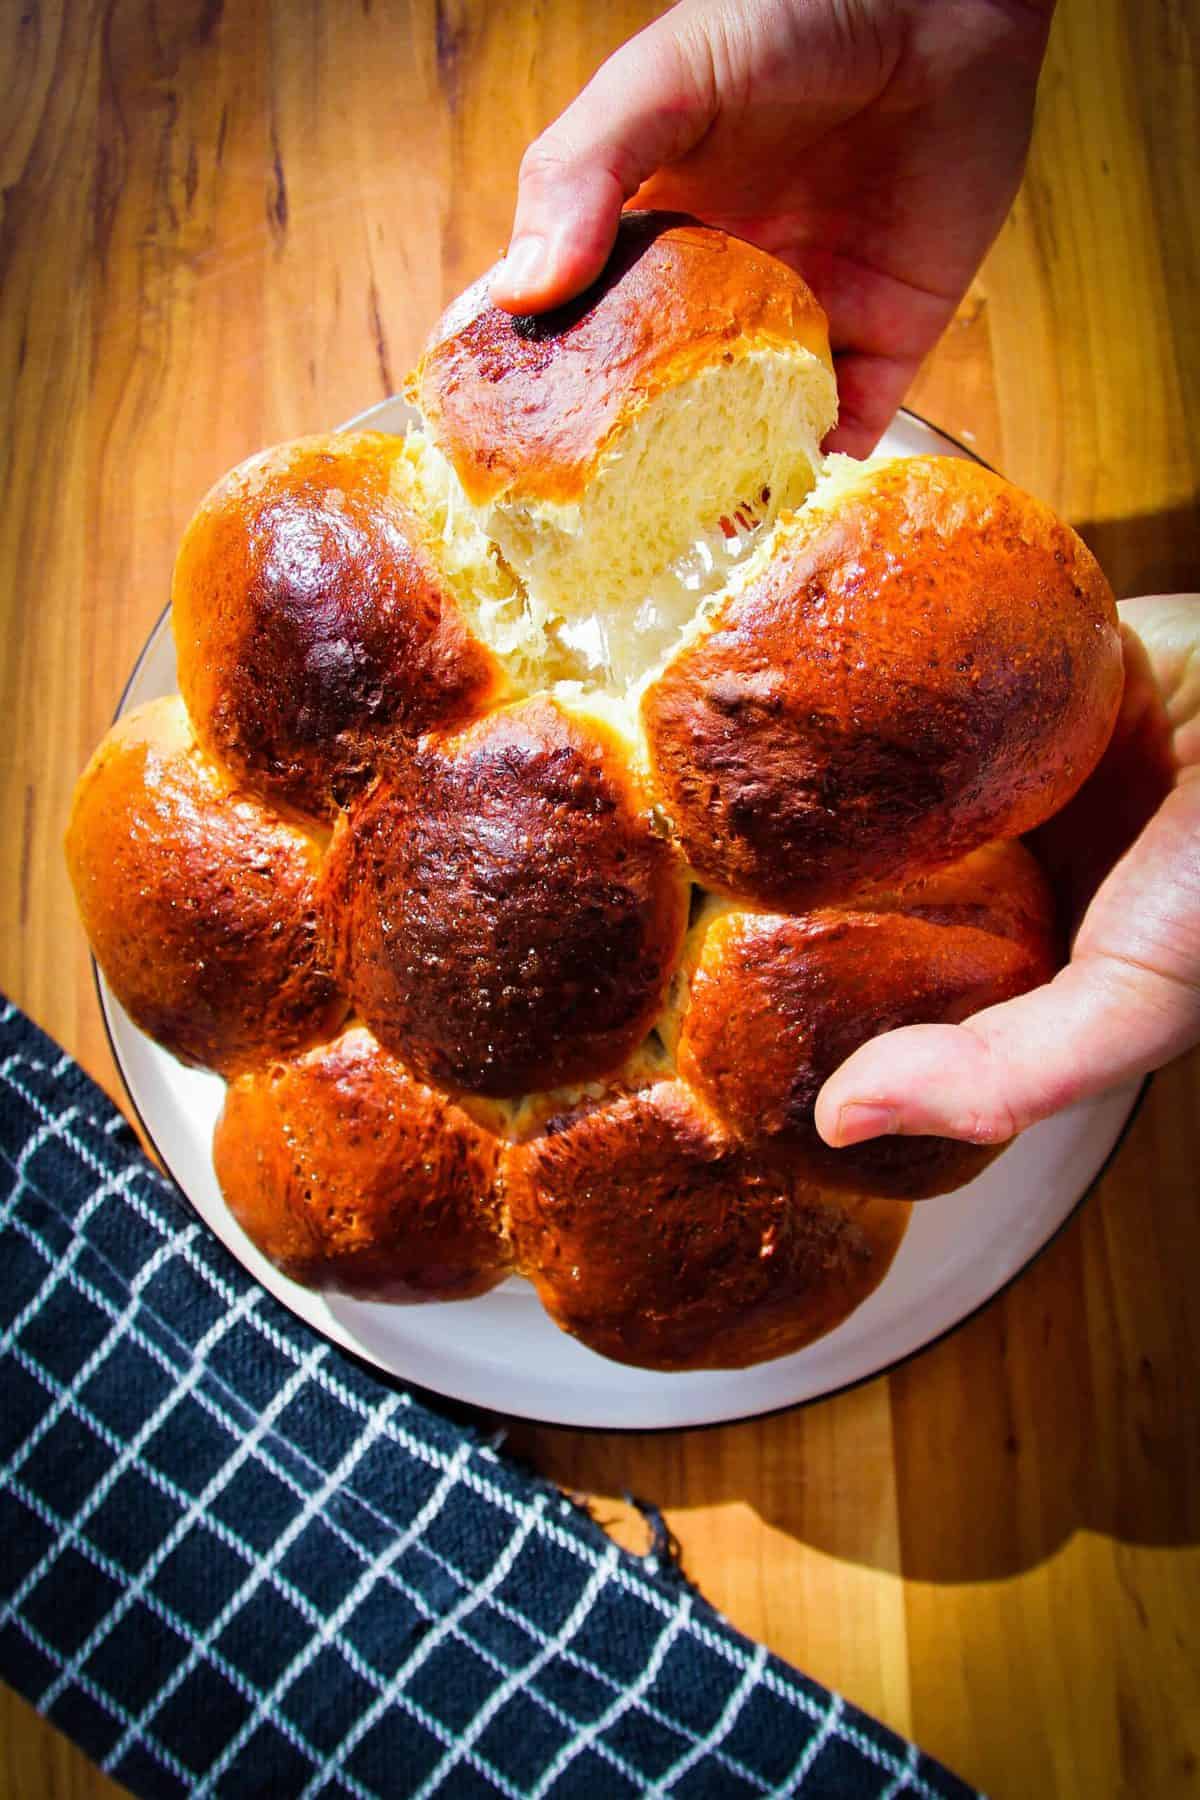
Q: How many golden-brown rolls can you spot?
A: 8